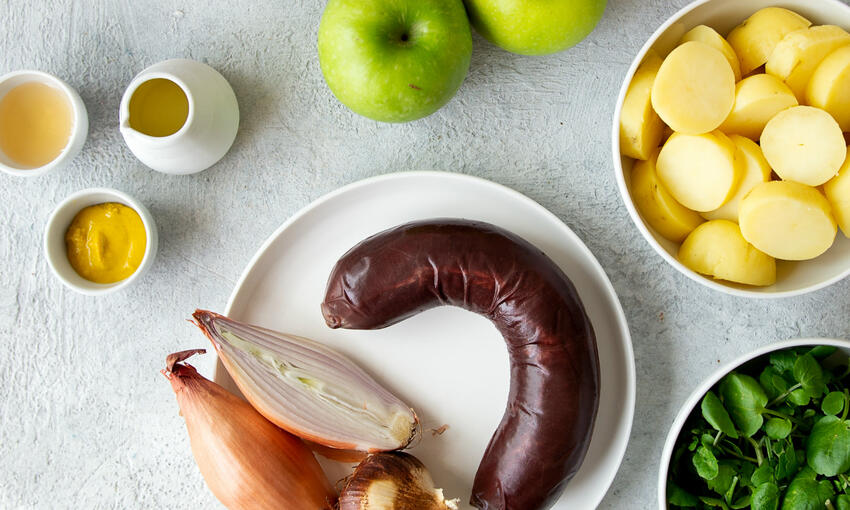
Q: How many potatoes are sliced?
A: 14